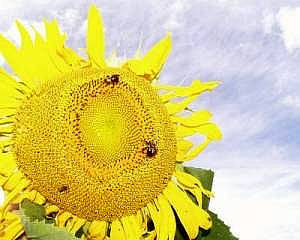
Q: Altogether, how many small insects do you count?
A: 3